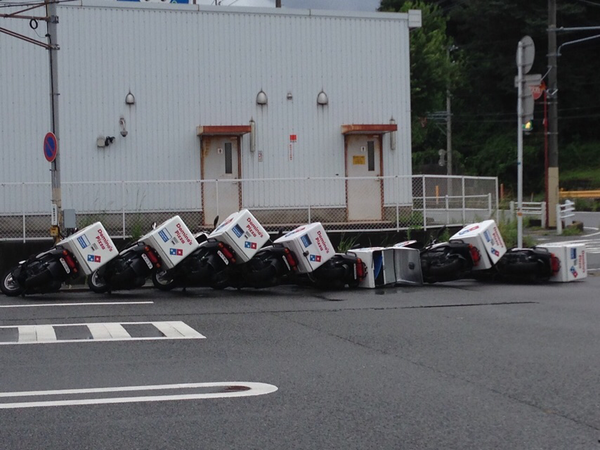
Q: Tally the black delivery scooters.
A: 7